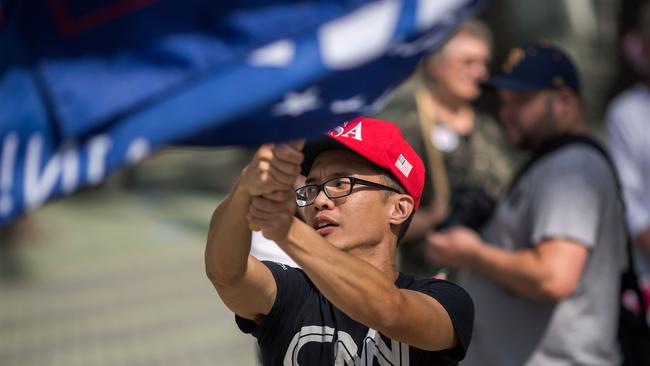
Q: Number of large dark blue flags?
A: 1